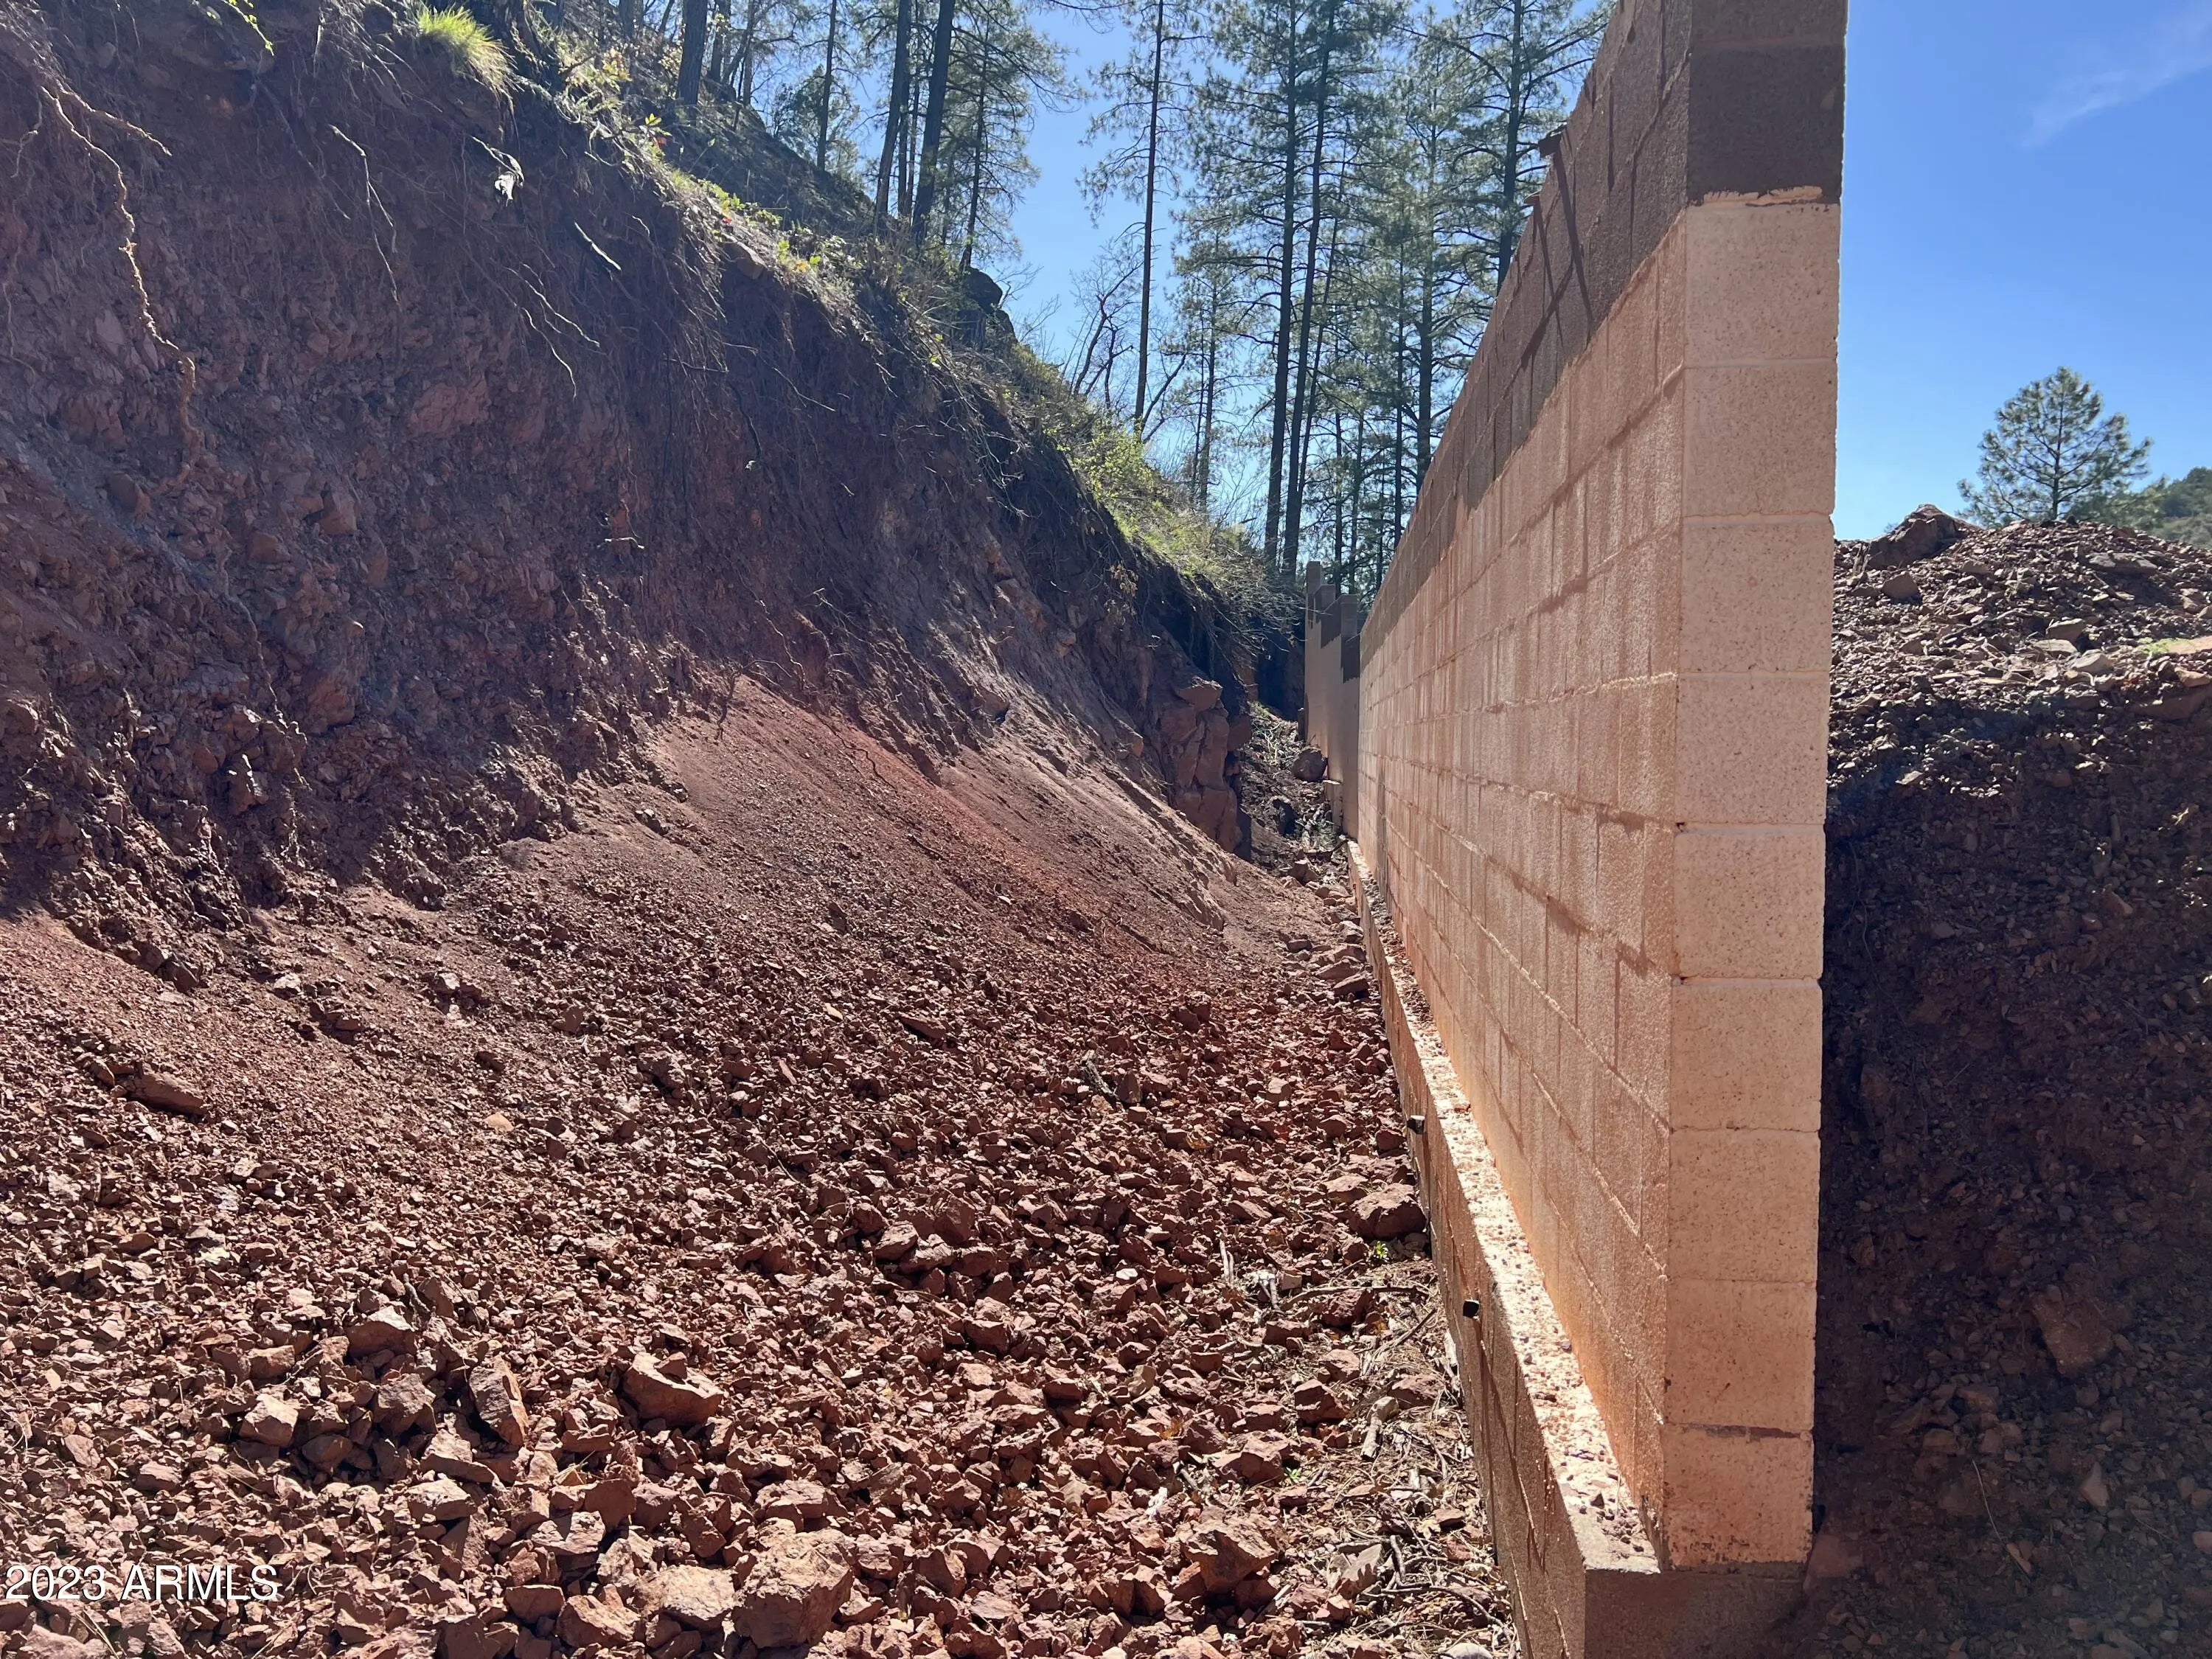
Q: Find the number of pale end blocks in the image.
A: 9